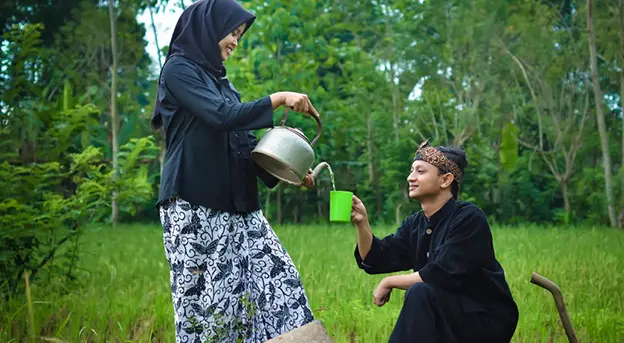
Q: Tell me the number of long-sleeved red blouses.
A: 0